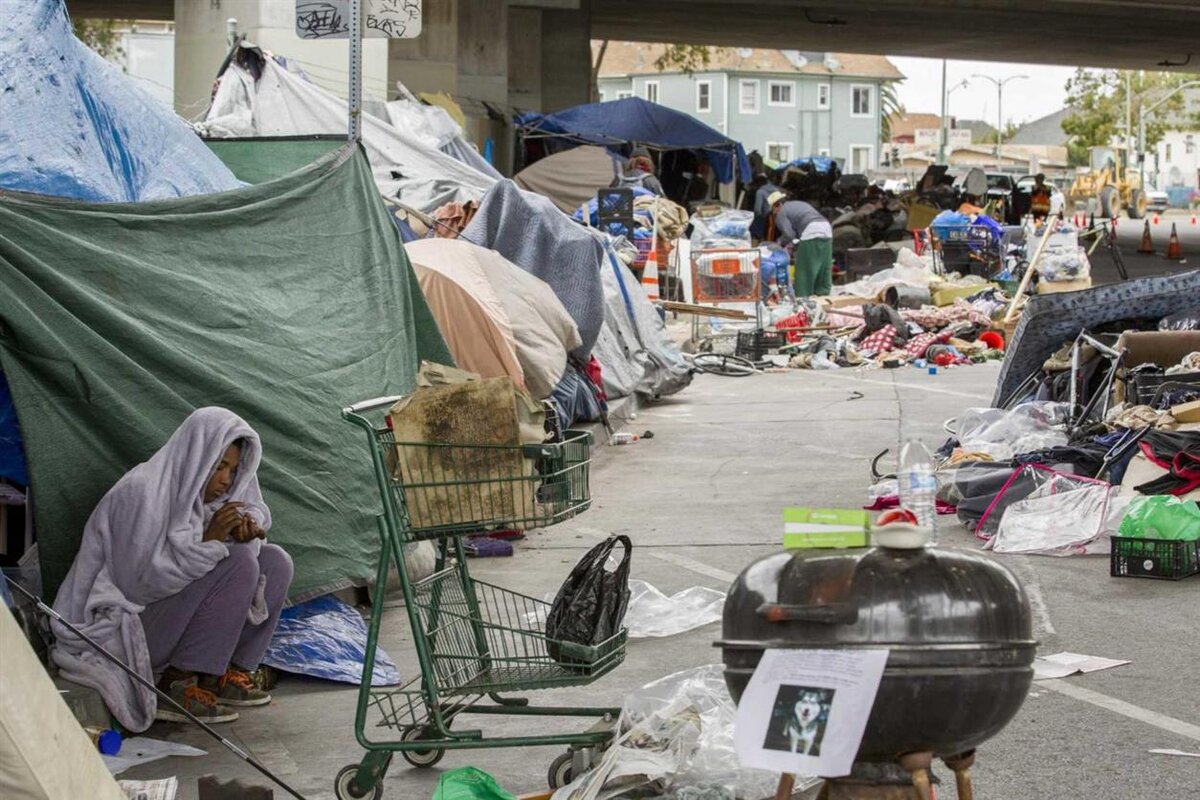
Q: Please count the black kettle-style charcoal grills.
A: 1